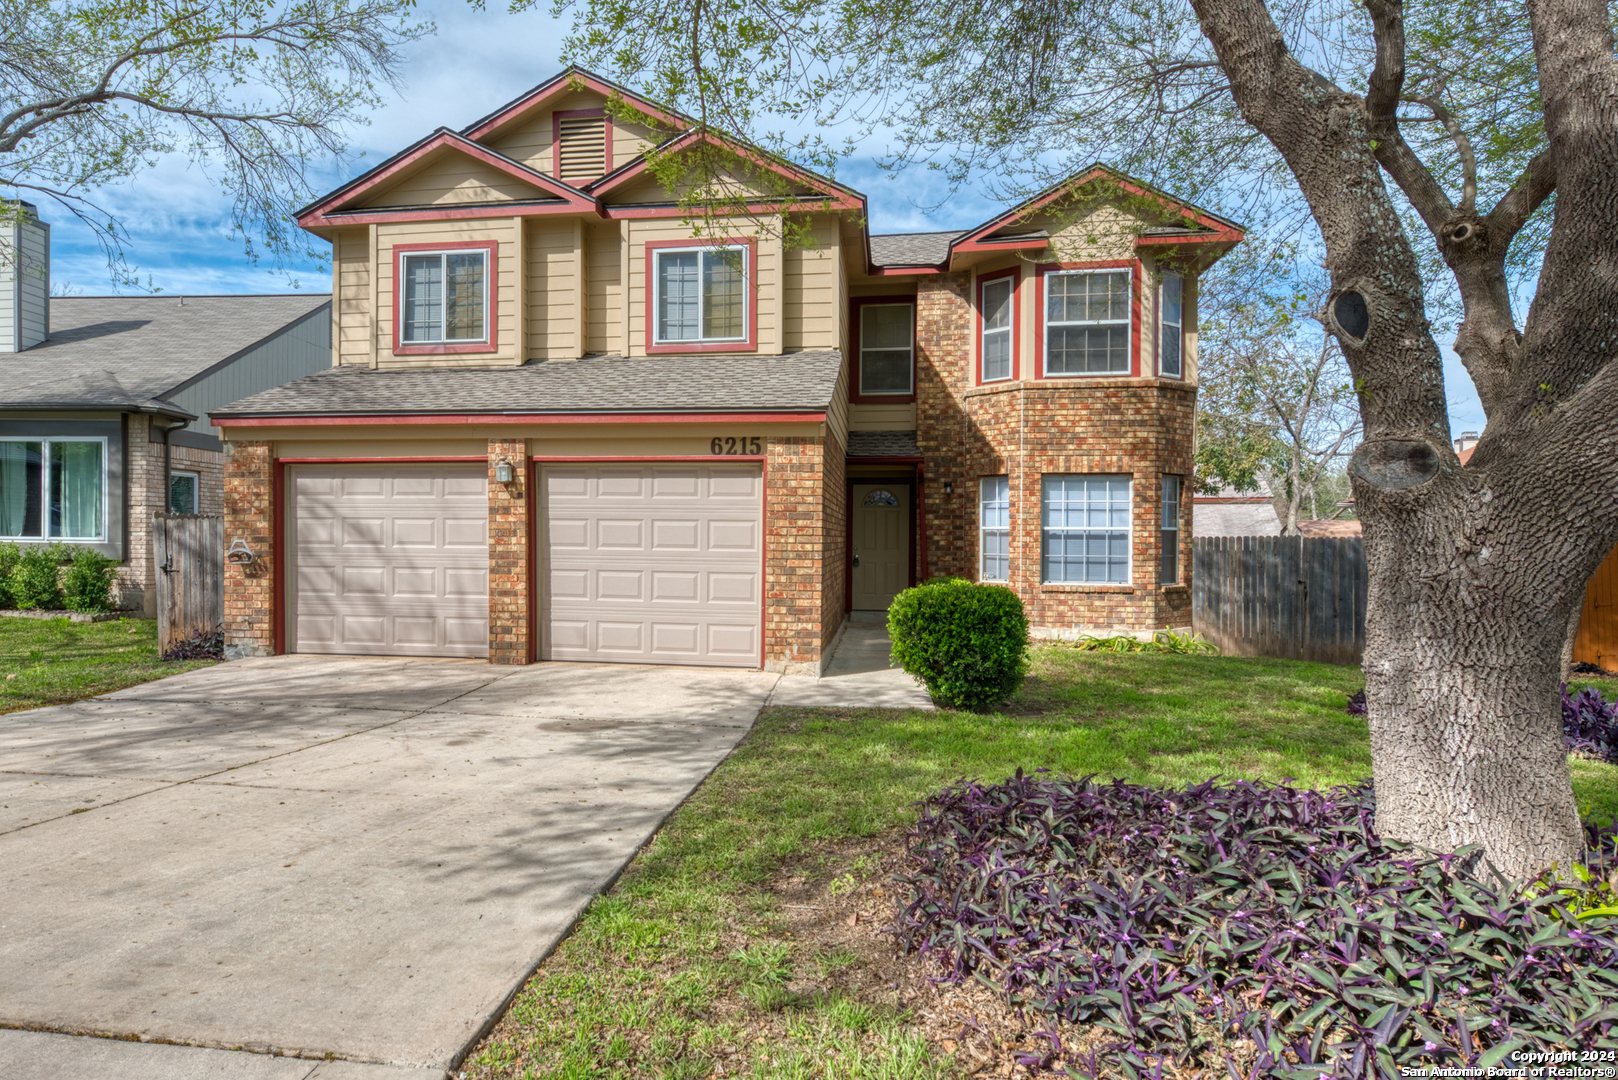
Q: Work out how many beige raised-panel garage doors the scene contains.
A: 2